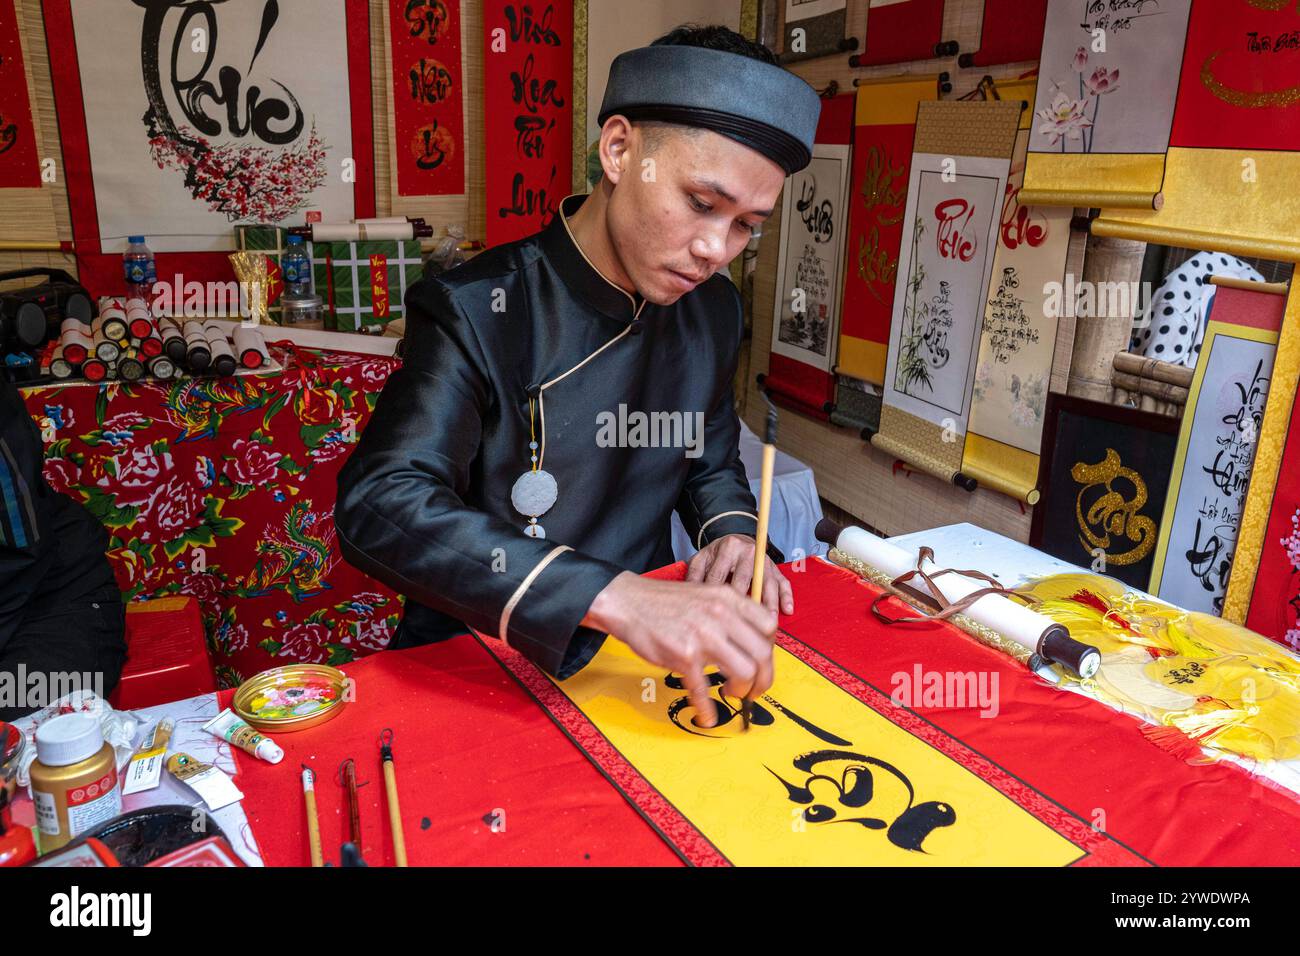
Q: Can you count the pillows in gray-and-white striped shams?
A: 0